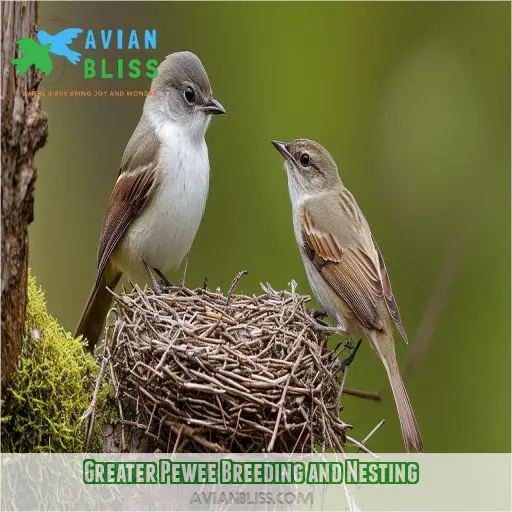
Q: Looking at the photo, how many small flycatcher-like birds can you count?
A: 2